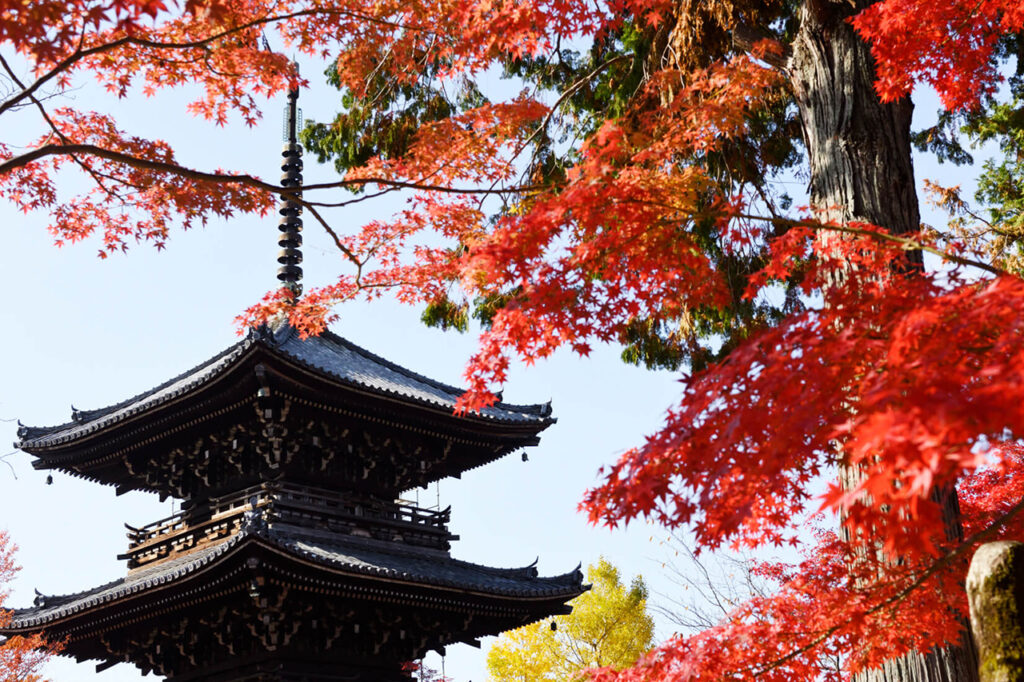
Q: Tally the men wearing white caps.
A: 0